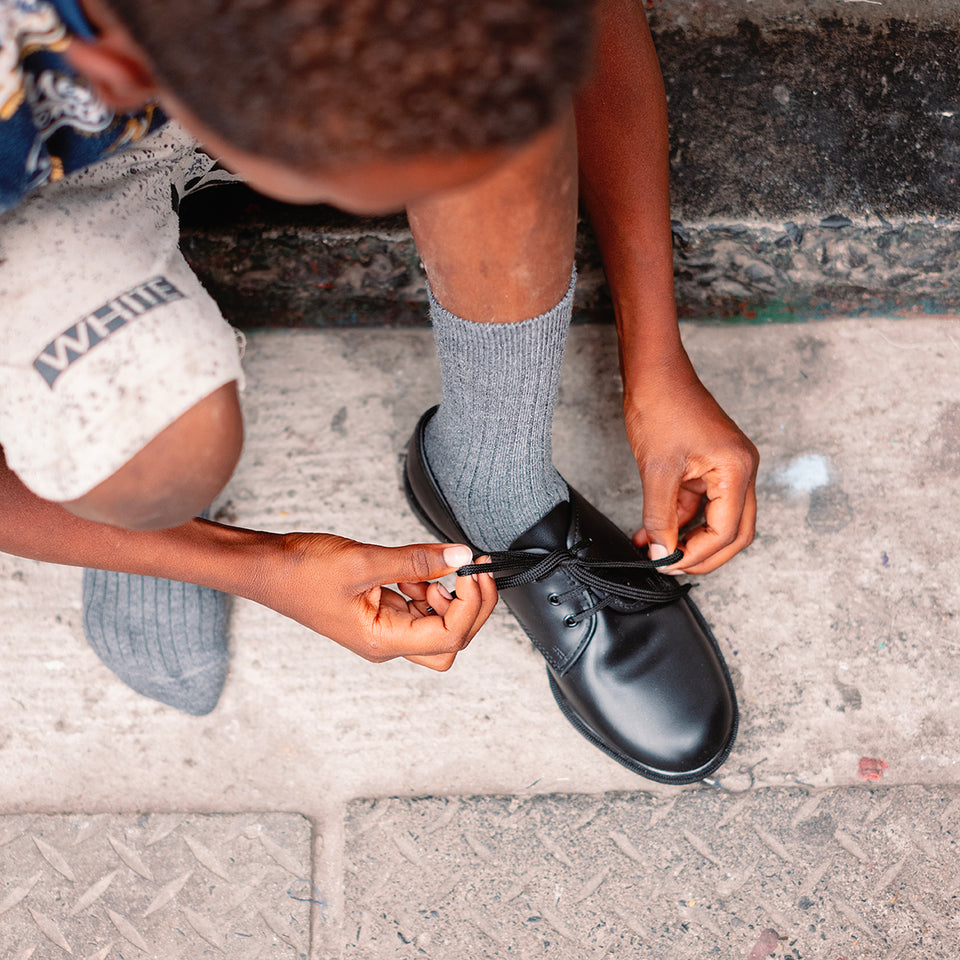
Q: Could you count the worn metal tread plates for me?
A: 2